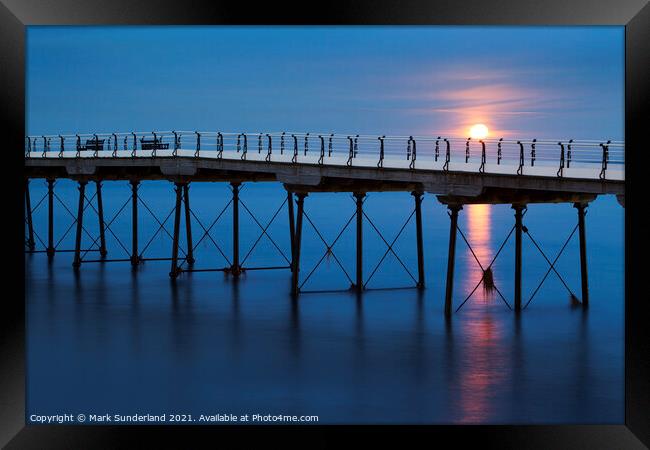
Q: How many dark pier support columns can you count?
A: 15